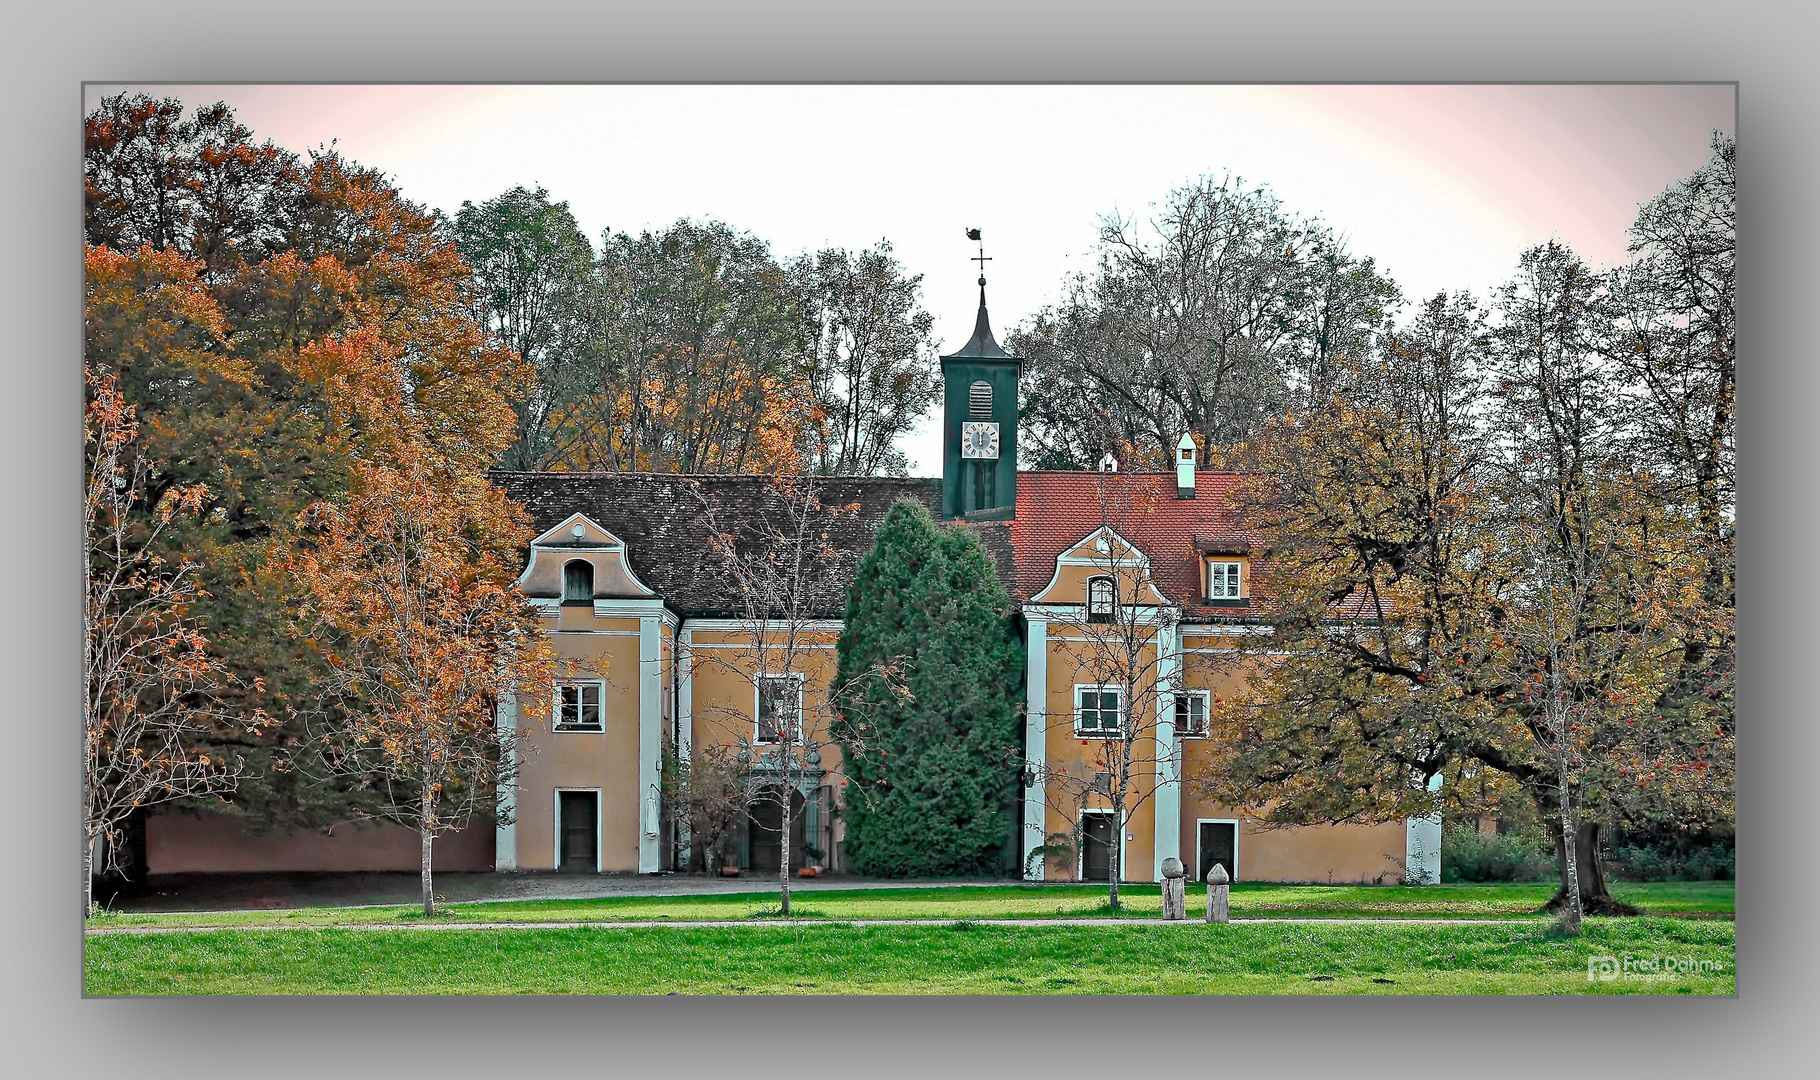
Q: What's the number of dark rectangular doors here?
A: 3